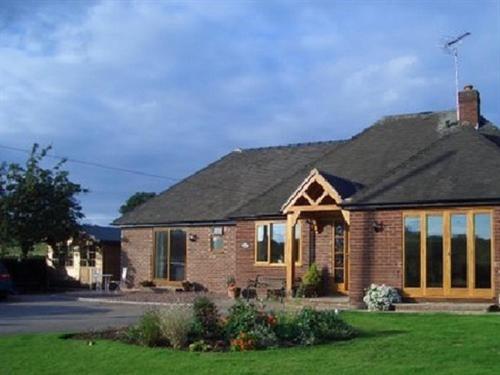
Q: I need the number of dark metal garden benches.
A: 1